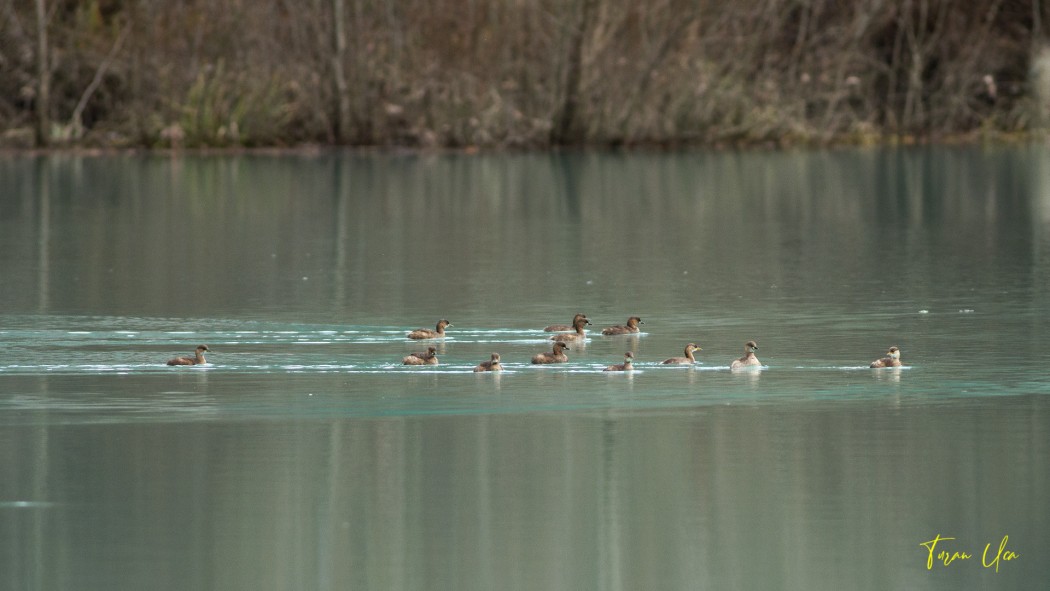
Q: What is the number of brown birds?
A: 12